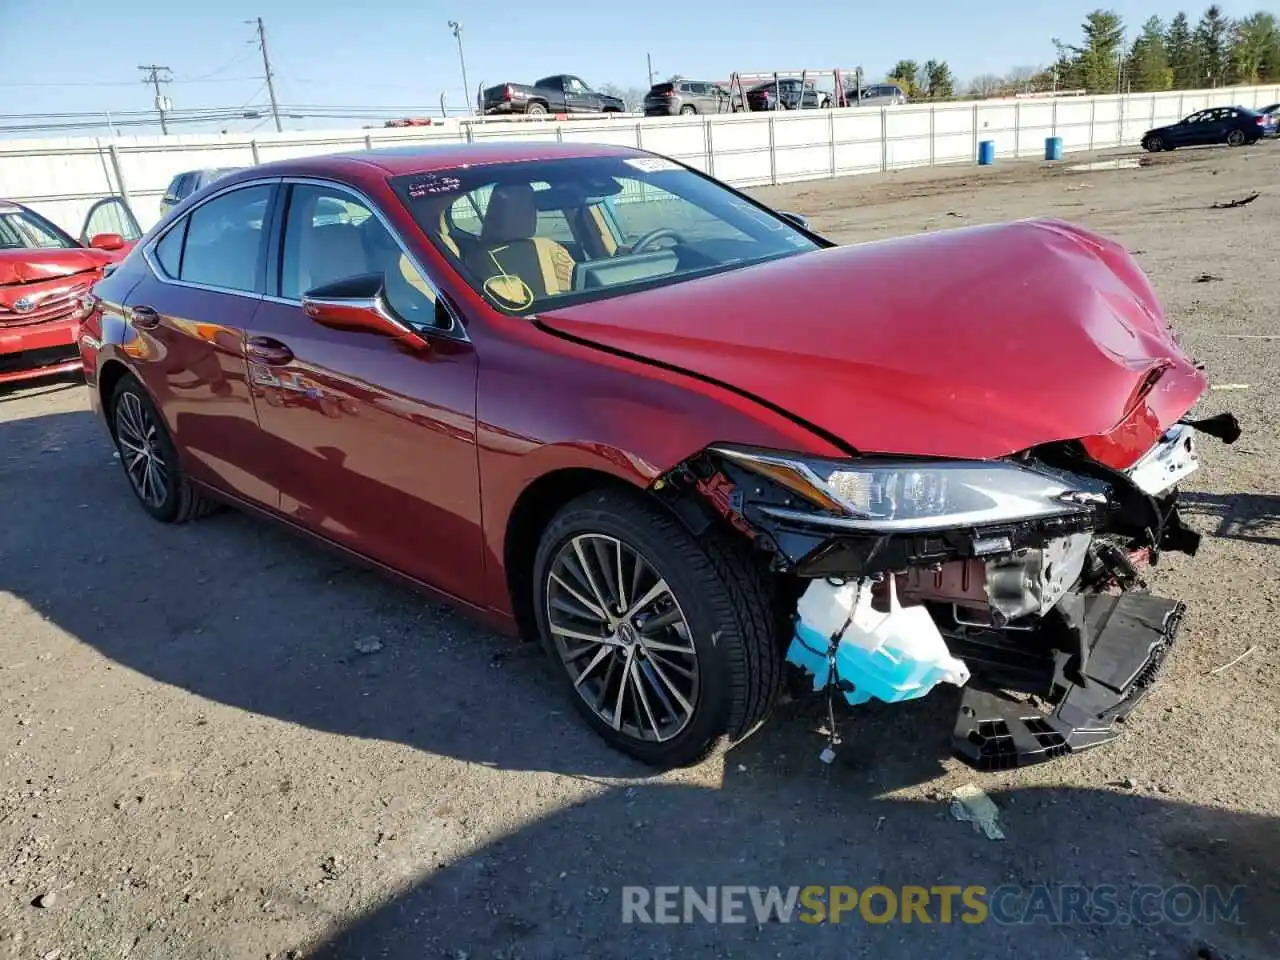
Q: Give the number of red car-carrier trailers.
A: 1